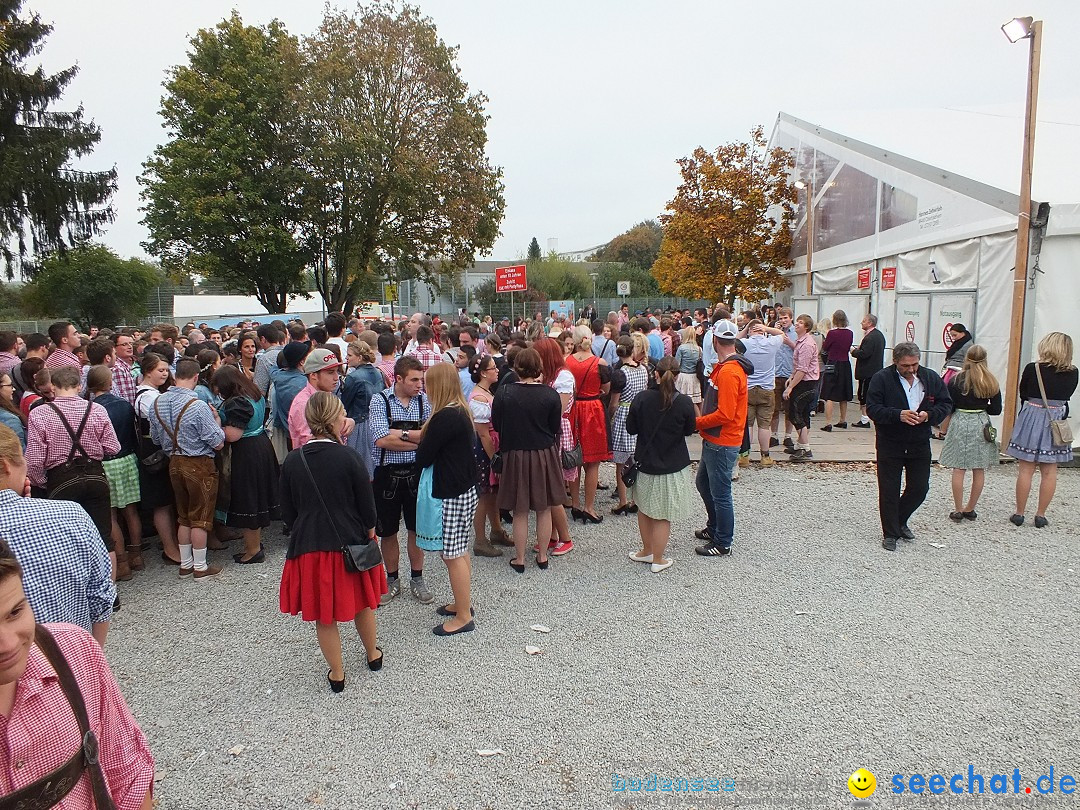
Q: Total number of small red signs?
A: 2